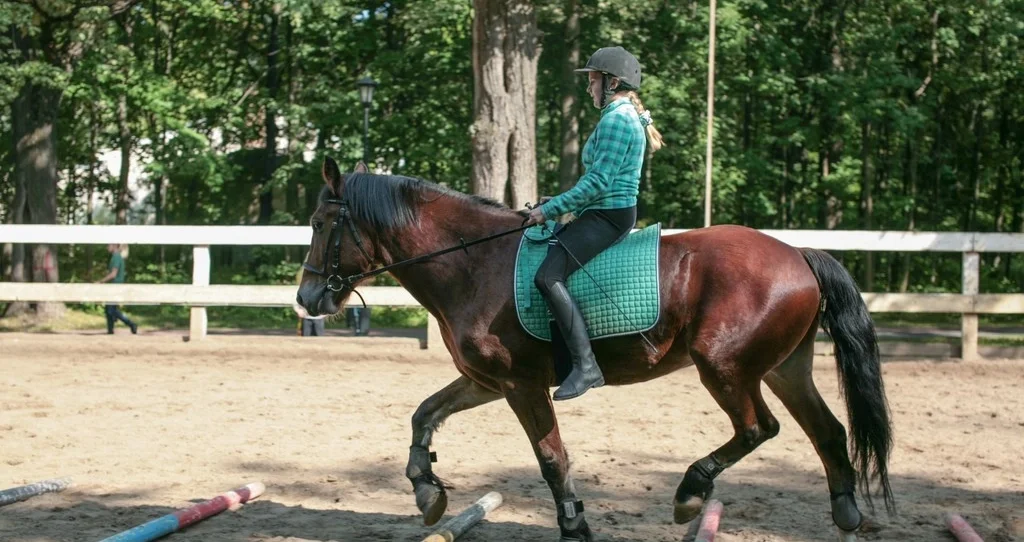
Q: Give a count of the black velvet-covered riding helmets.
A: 1